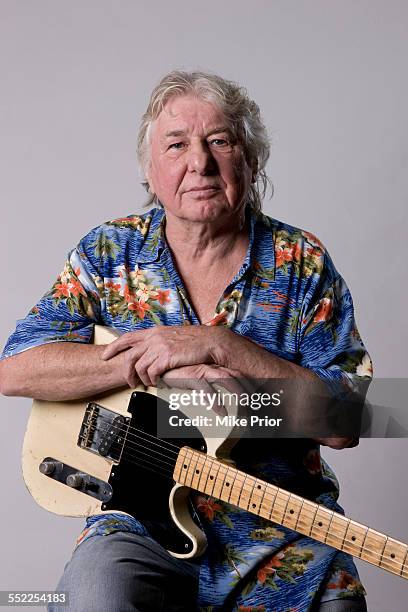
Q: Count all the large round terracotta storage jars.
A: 0